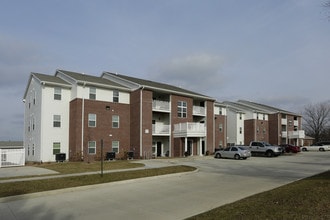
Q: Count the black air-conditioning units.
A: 3